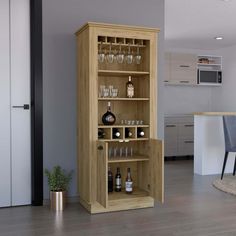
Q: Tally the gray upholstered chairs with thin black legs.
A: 1